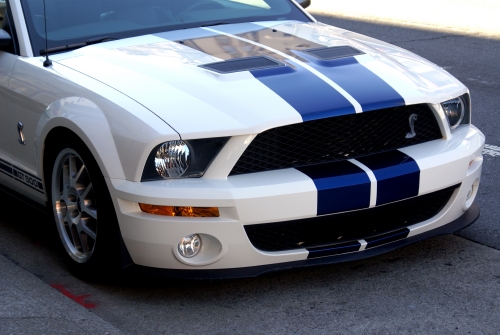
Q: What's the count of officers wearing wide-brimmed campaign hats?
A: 0